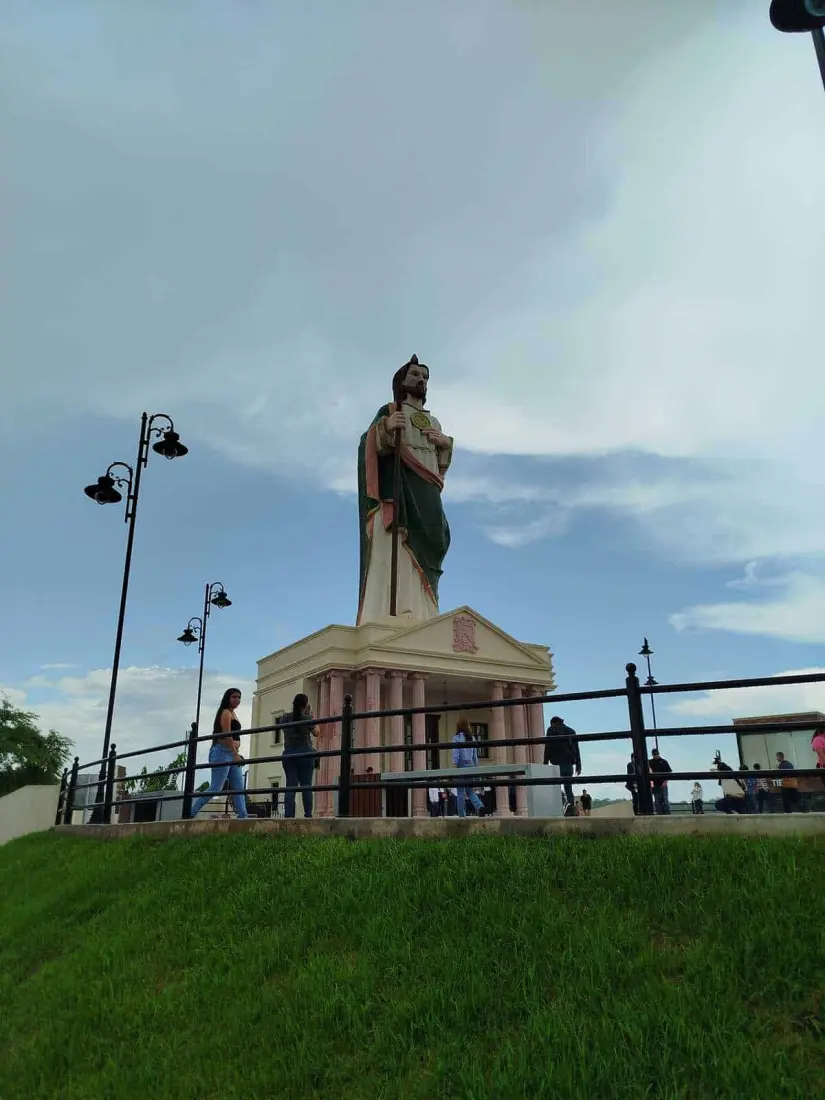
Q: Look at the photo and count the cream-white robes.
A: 1